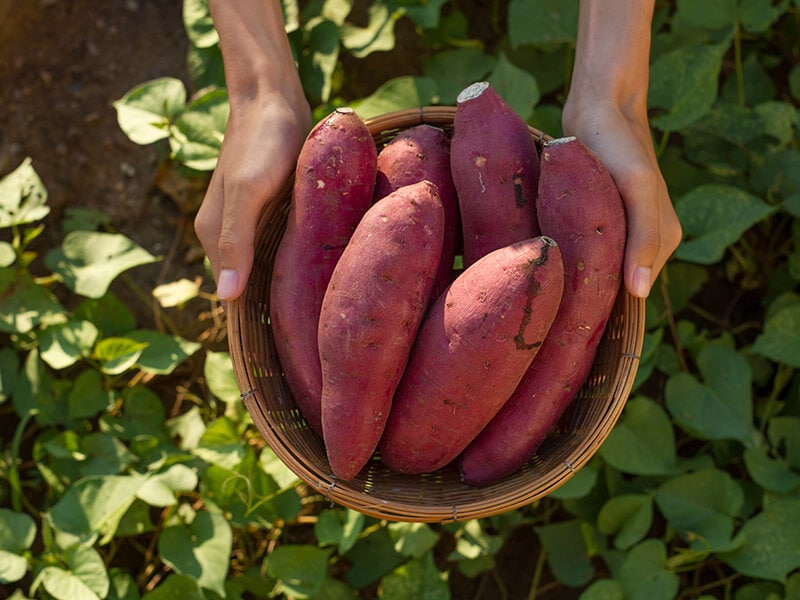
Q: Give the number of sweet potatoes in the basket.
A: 6